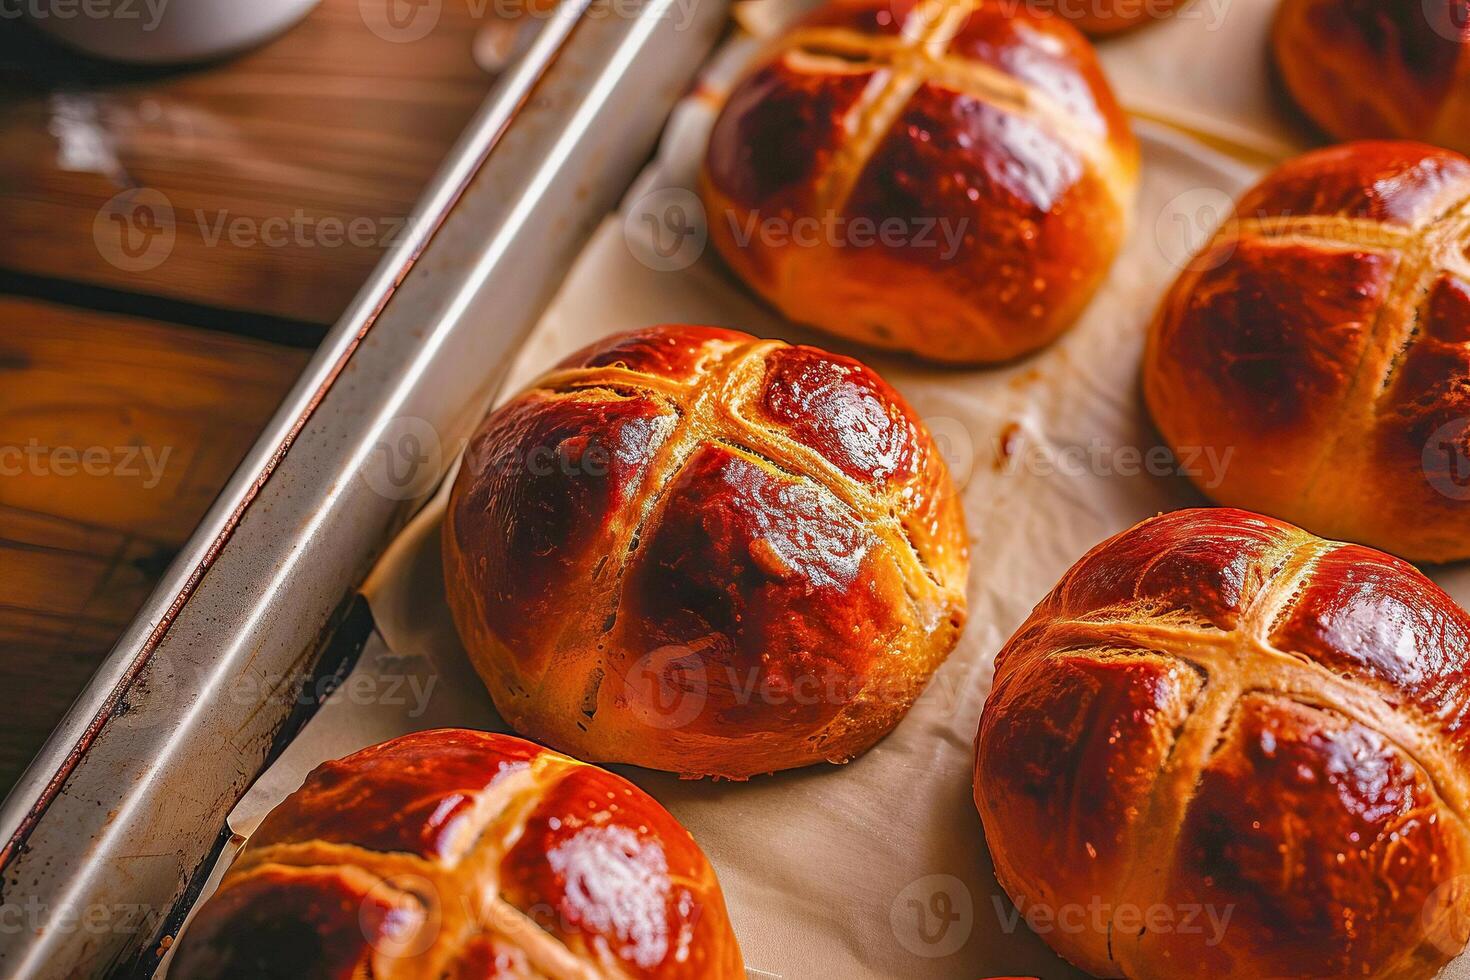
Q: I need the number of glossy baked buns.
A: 7